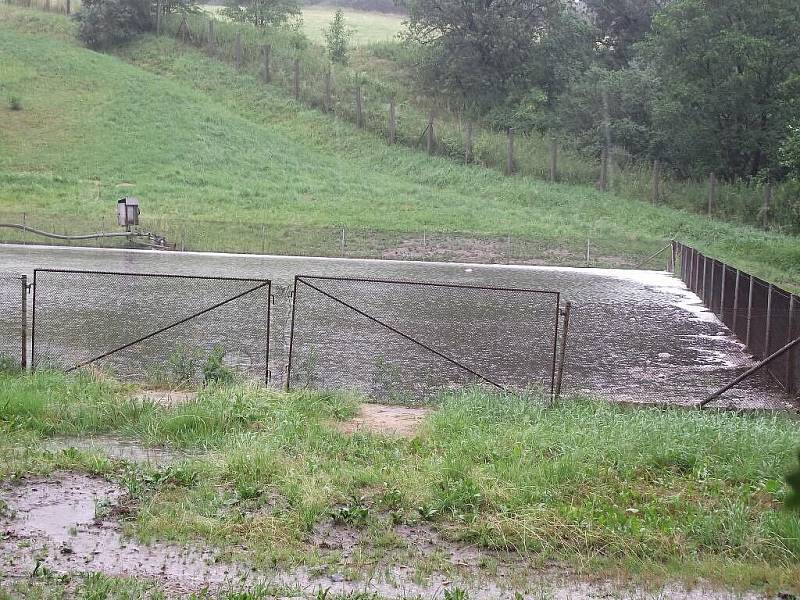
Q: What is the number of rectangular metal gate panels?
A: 2